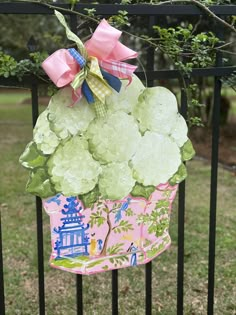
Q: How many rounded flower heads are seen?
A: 9